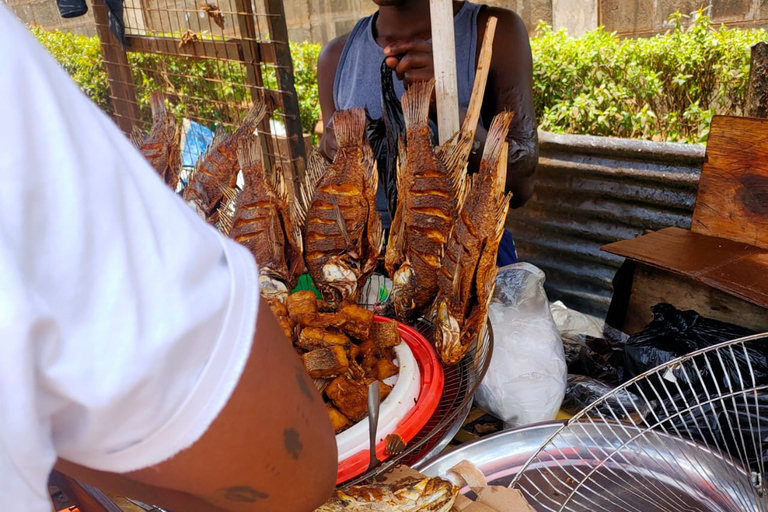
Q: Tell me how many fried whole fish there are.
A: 6